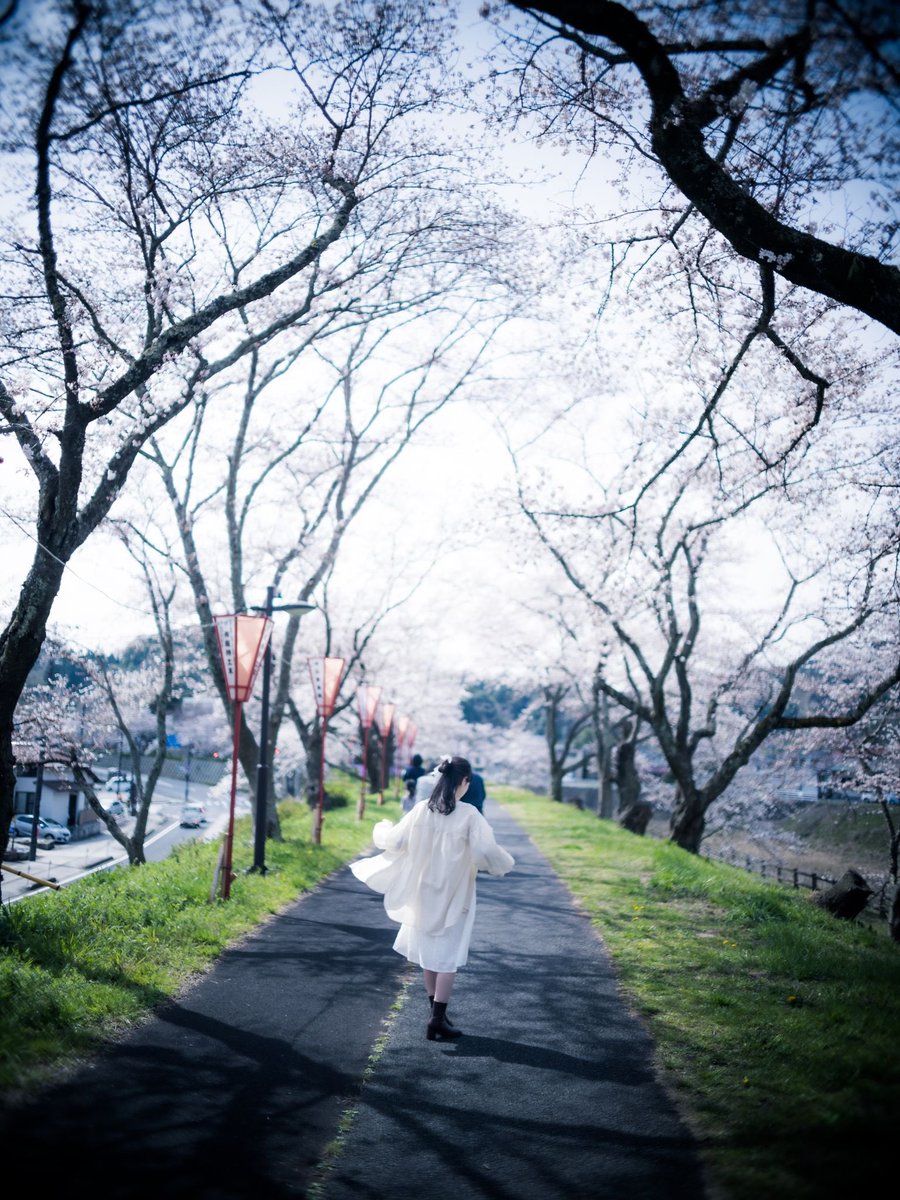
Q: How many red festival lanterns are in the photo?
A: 6